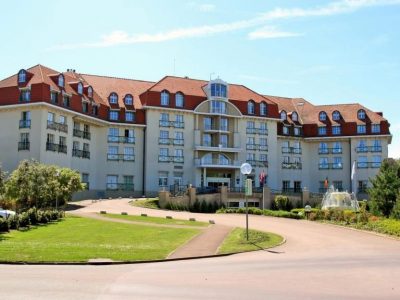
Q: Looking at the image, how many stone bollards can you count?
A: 6